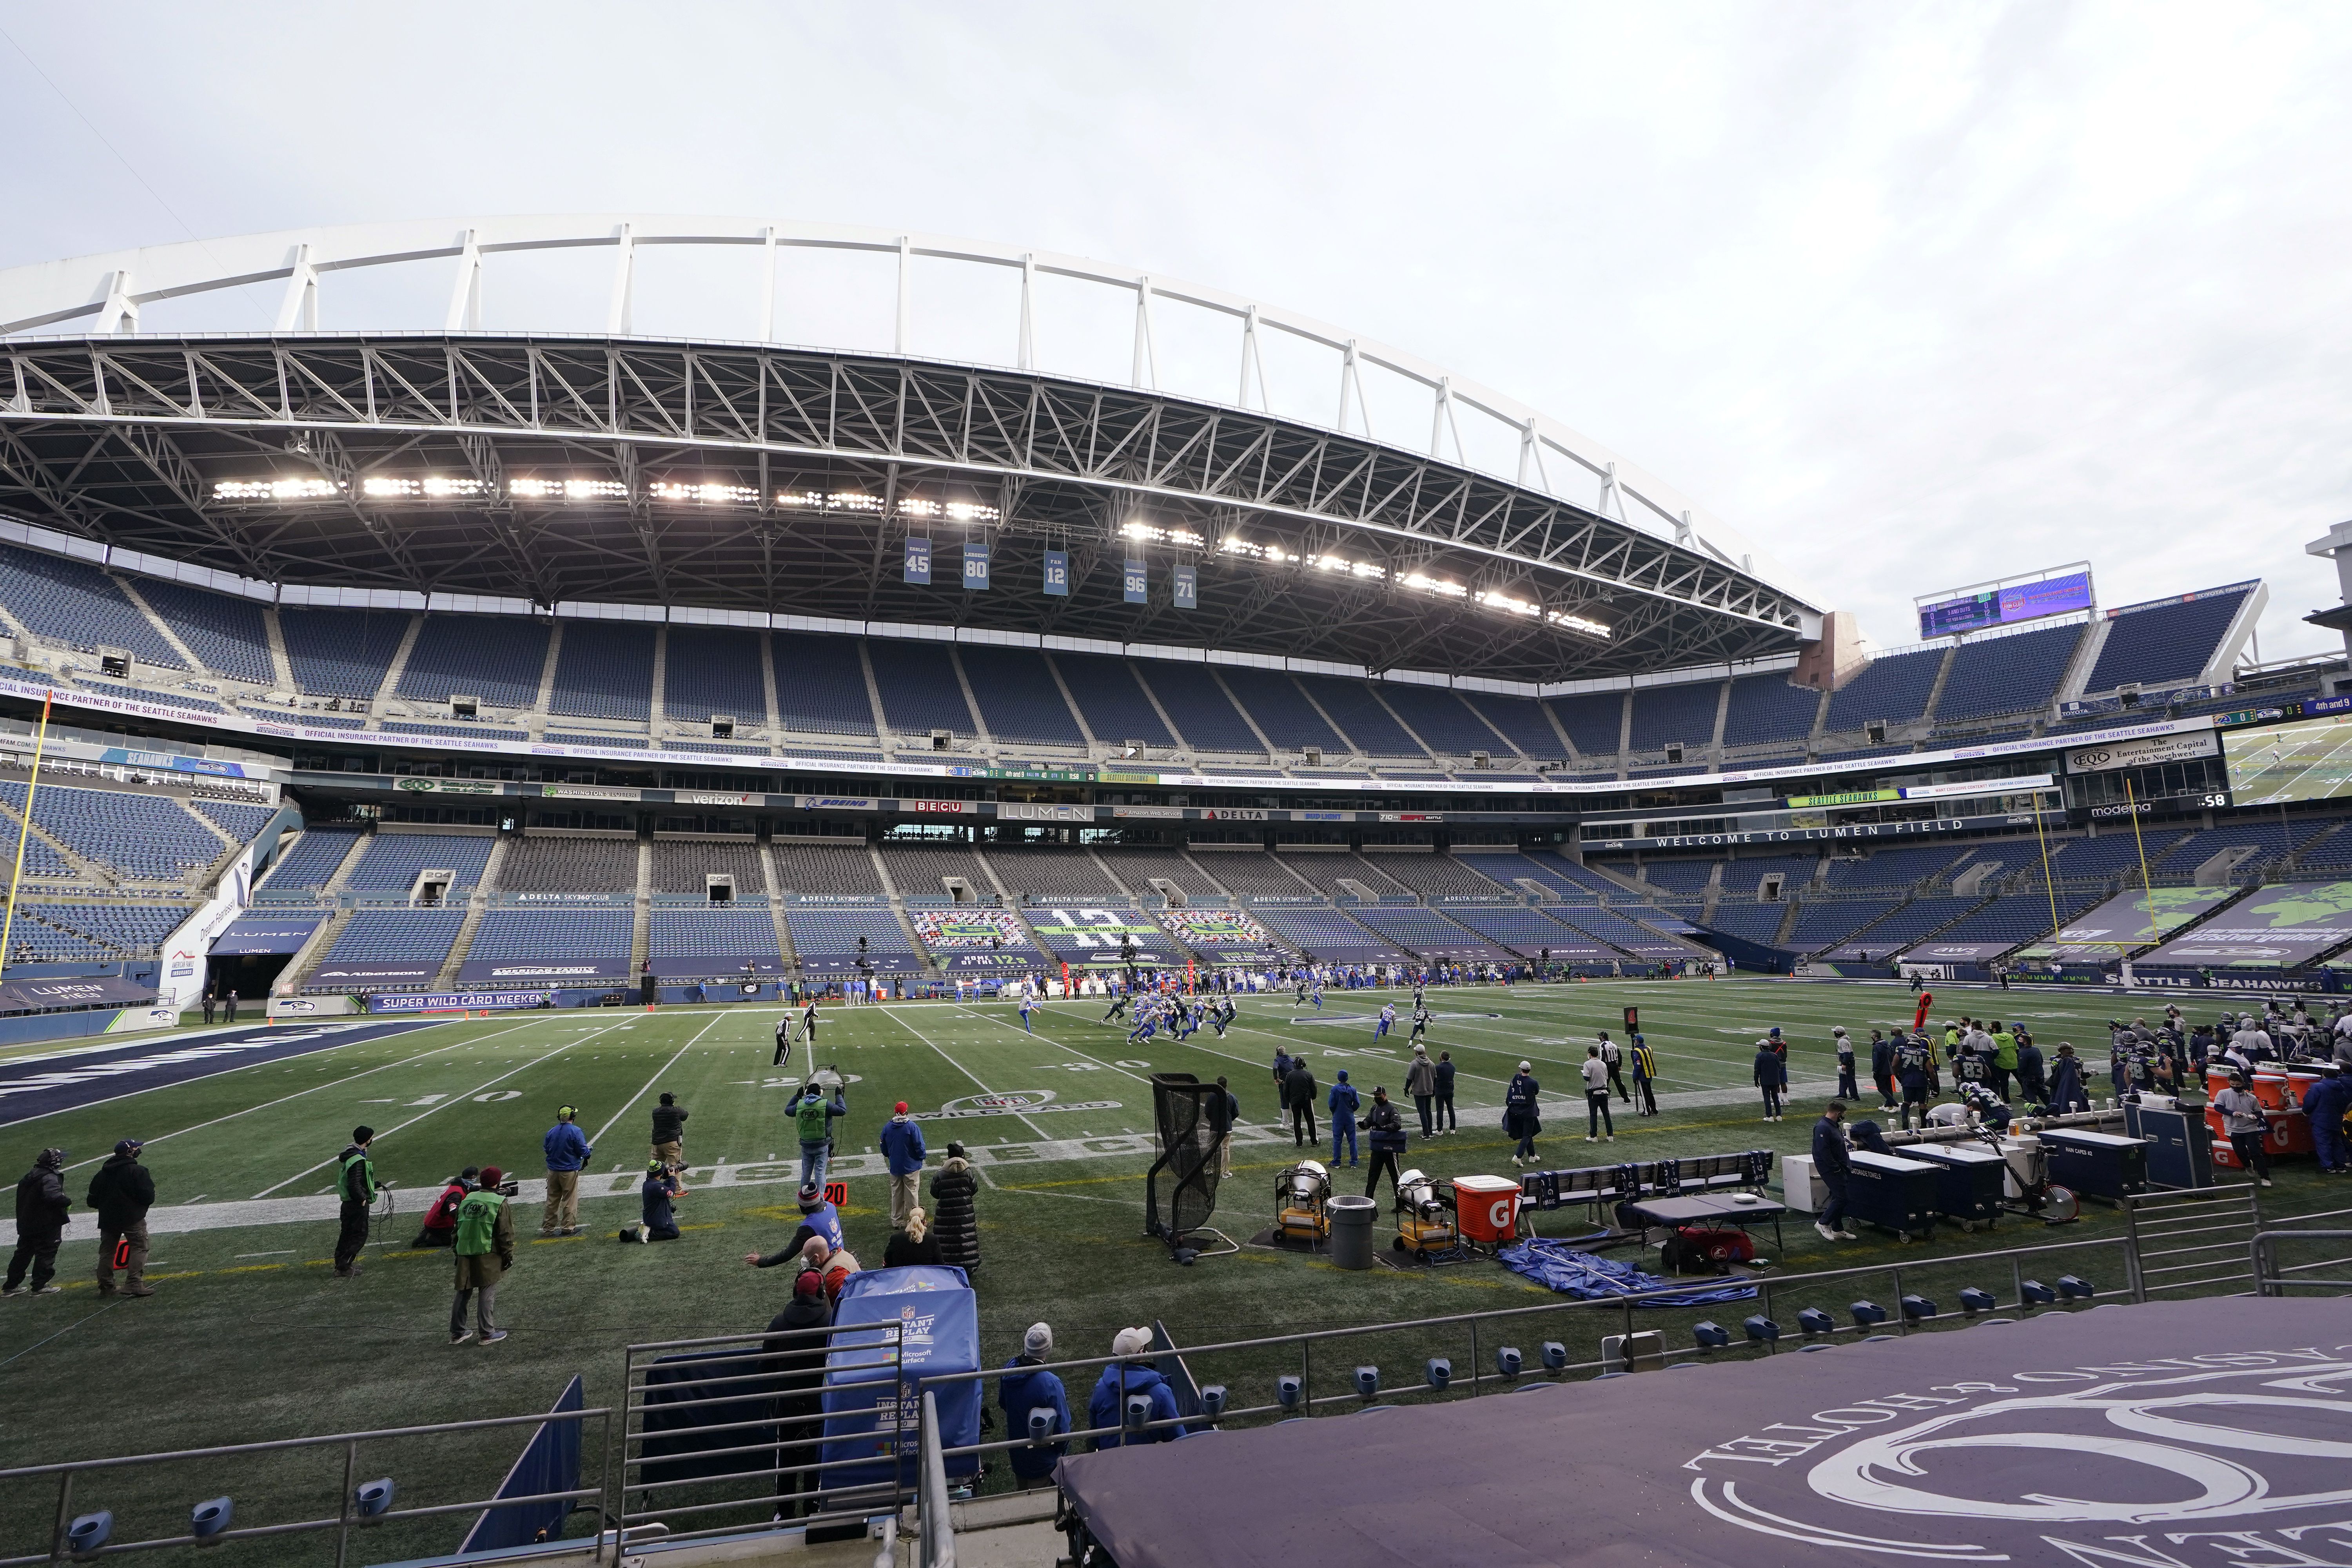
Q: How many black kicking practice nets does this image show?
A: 1